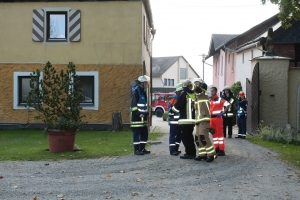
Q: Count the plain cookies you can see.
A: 0